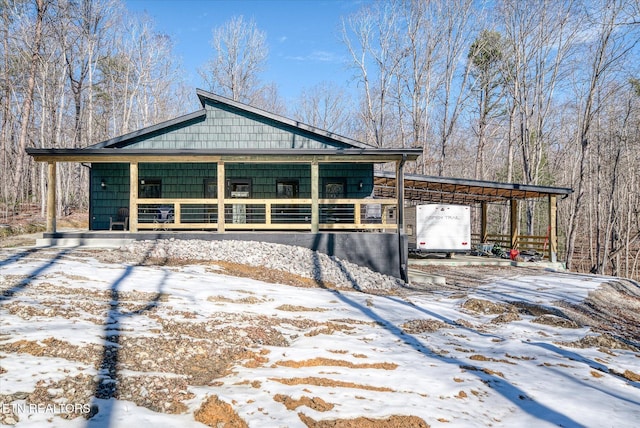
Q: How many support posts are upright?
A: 8